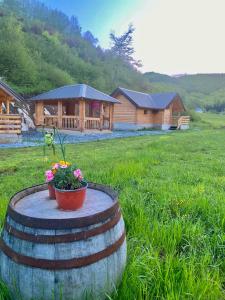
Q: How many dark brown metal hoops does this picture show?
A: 3